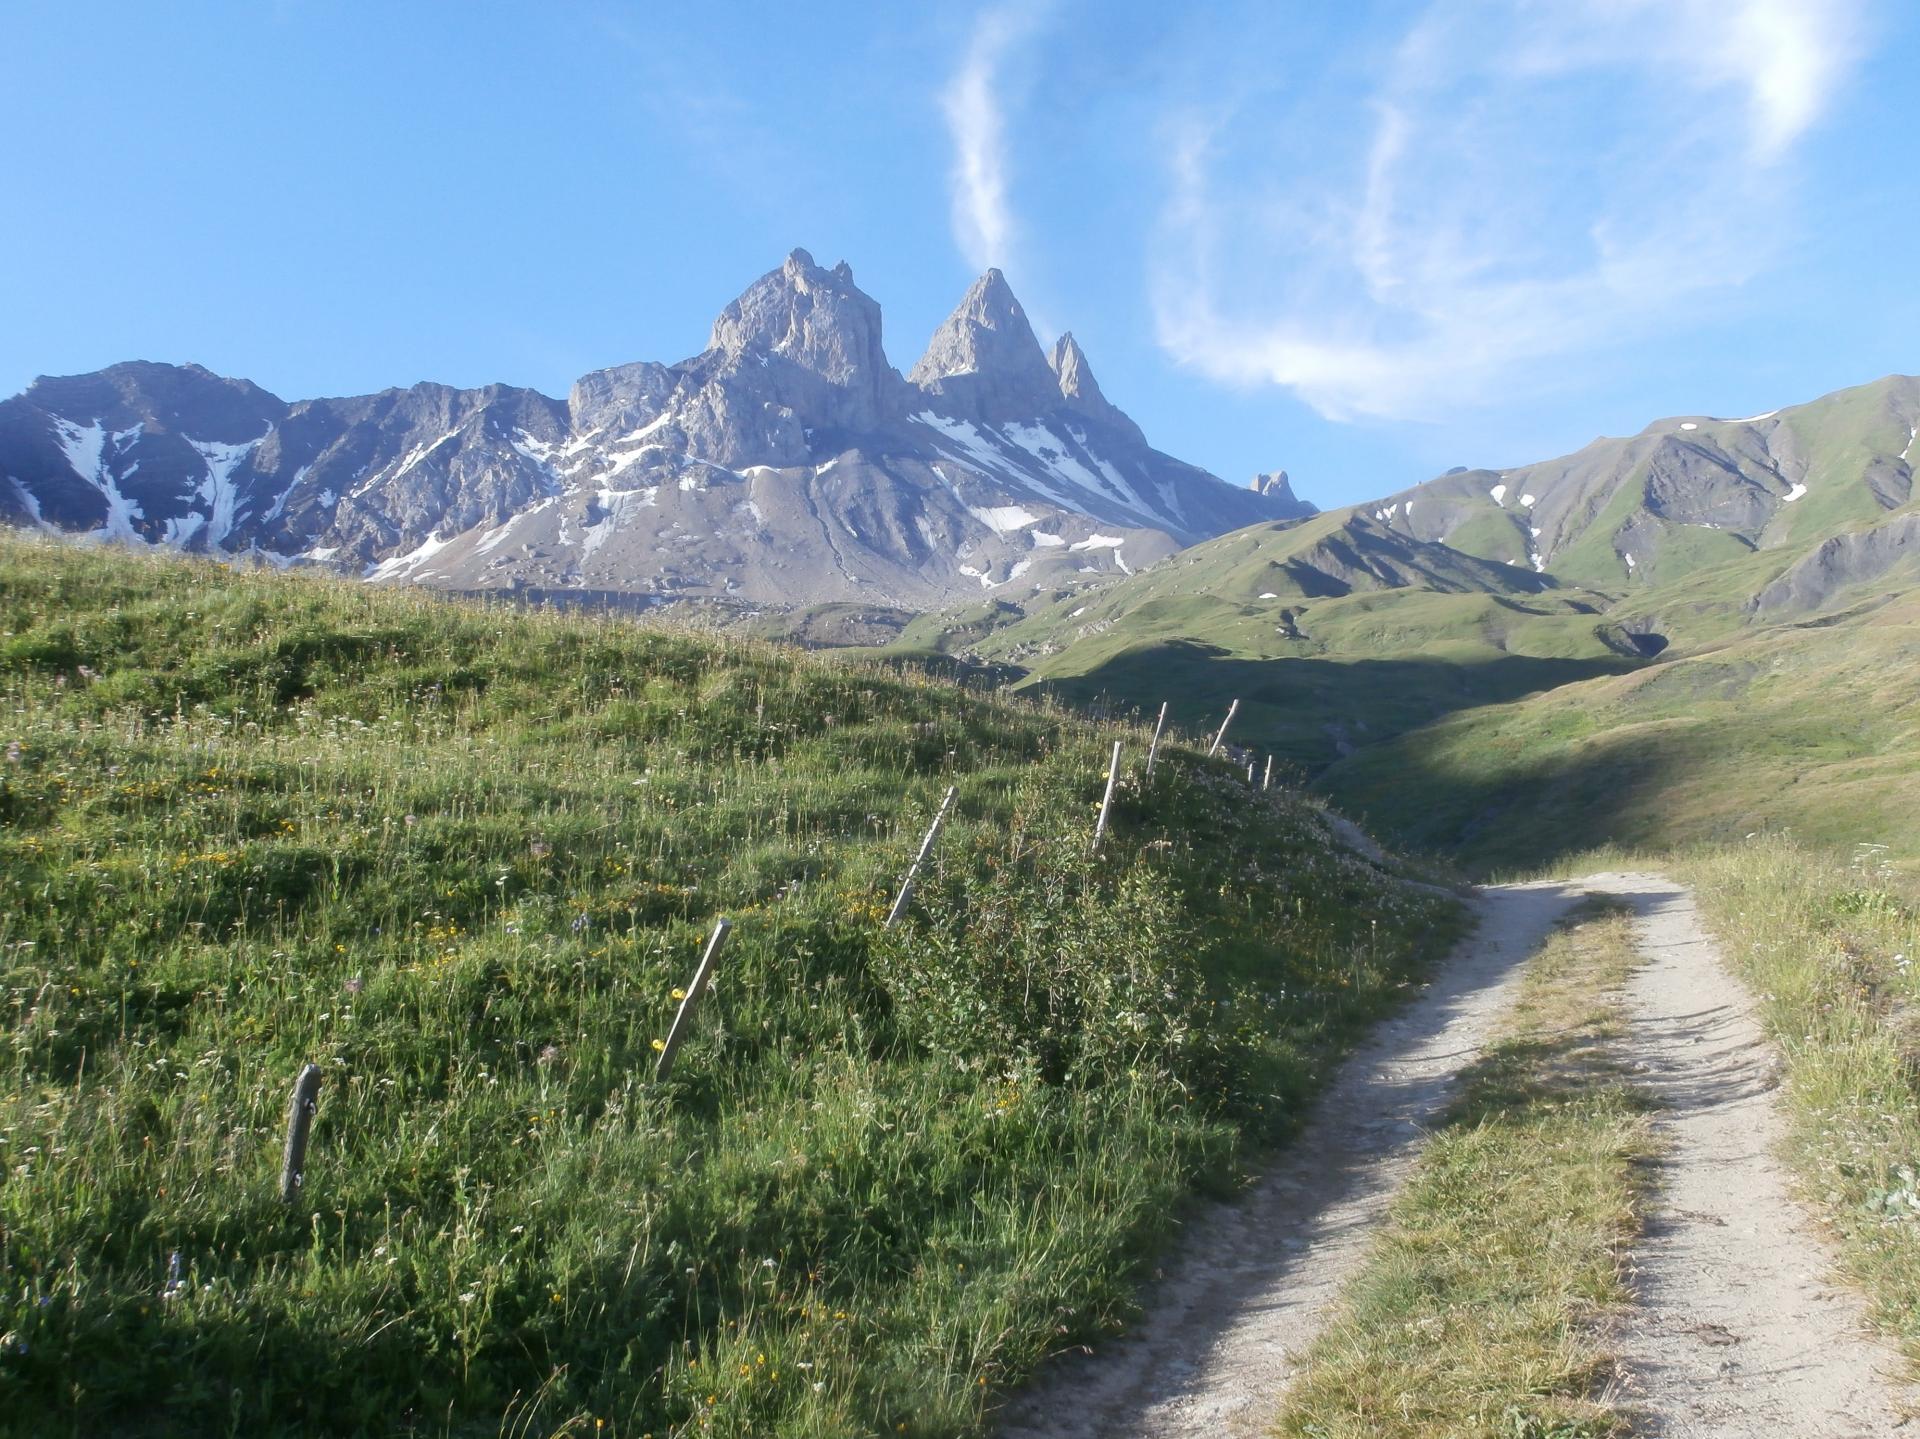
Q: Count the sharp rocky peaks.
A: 3